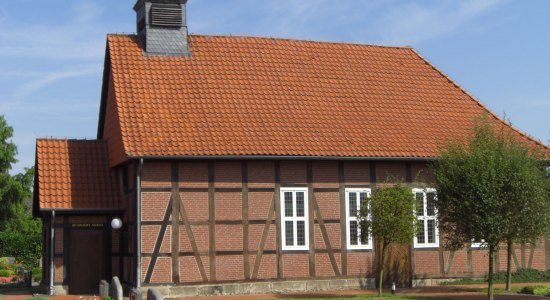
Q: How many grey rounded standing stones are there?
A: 4